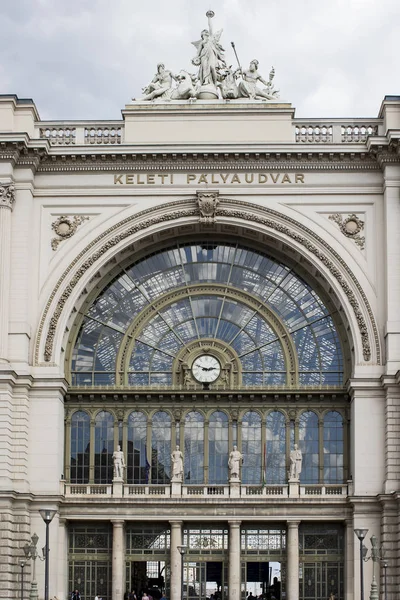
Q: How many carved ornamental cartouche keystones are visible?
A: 1